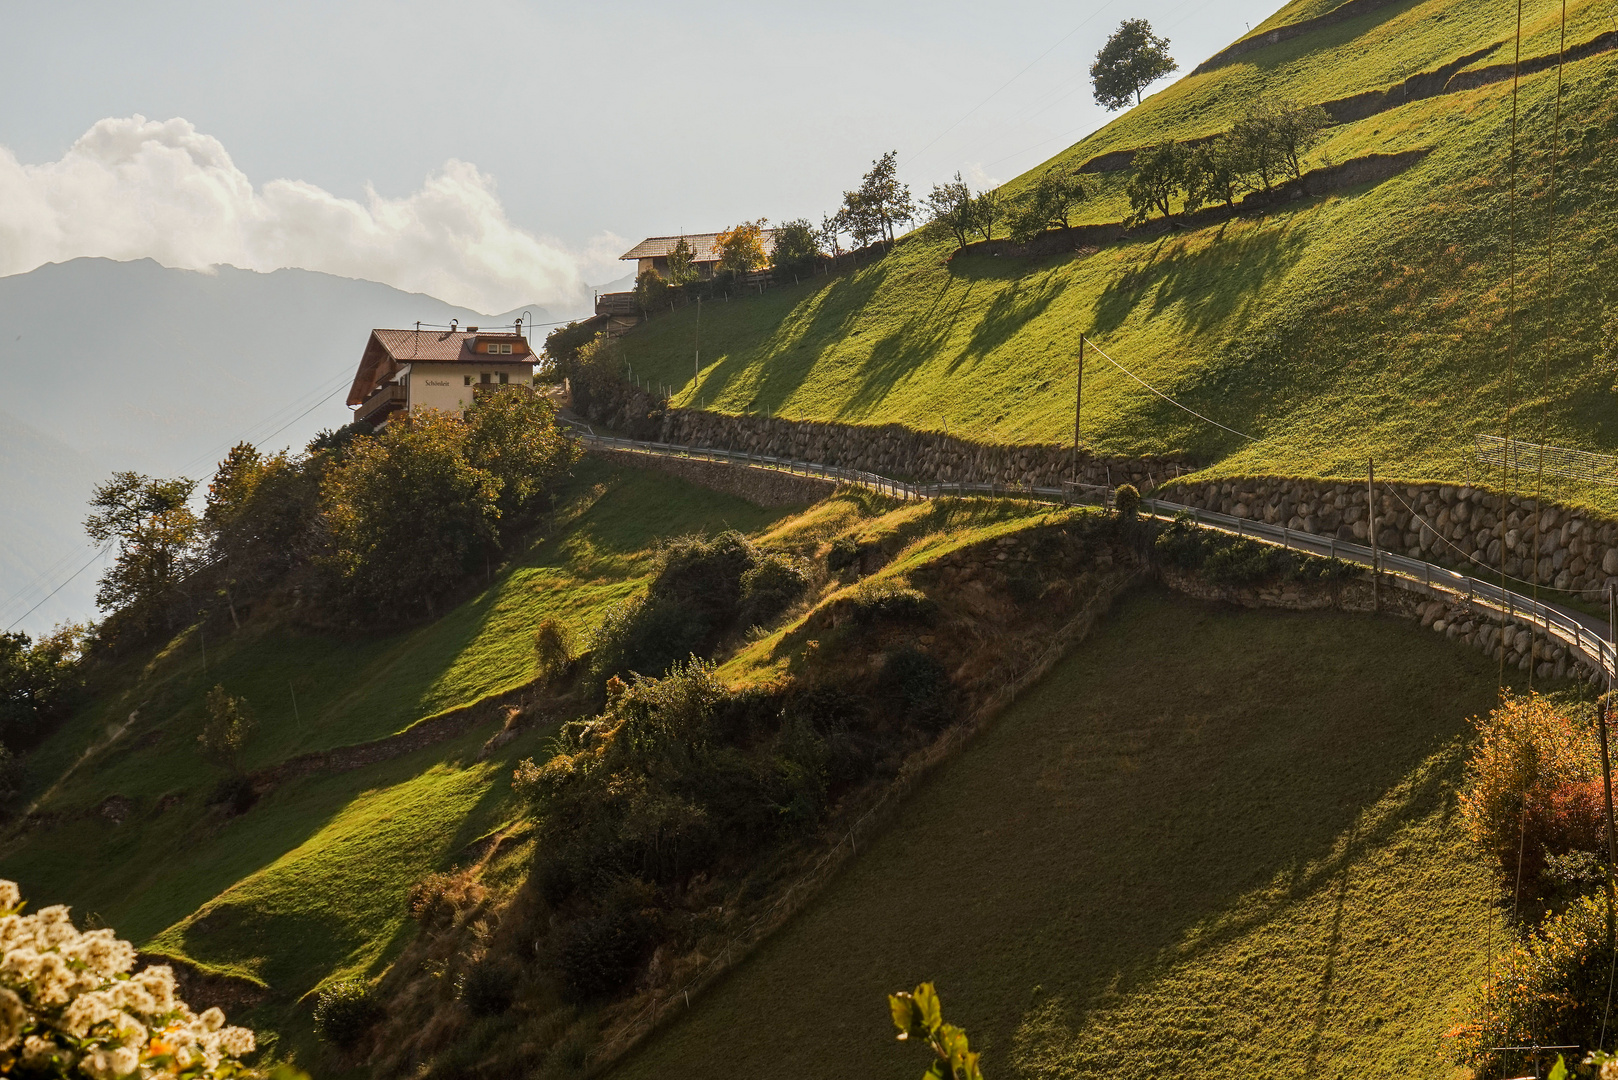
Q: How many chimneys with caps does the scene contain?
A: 2